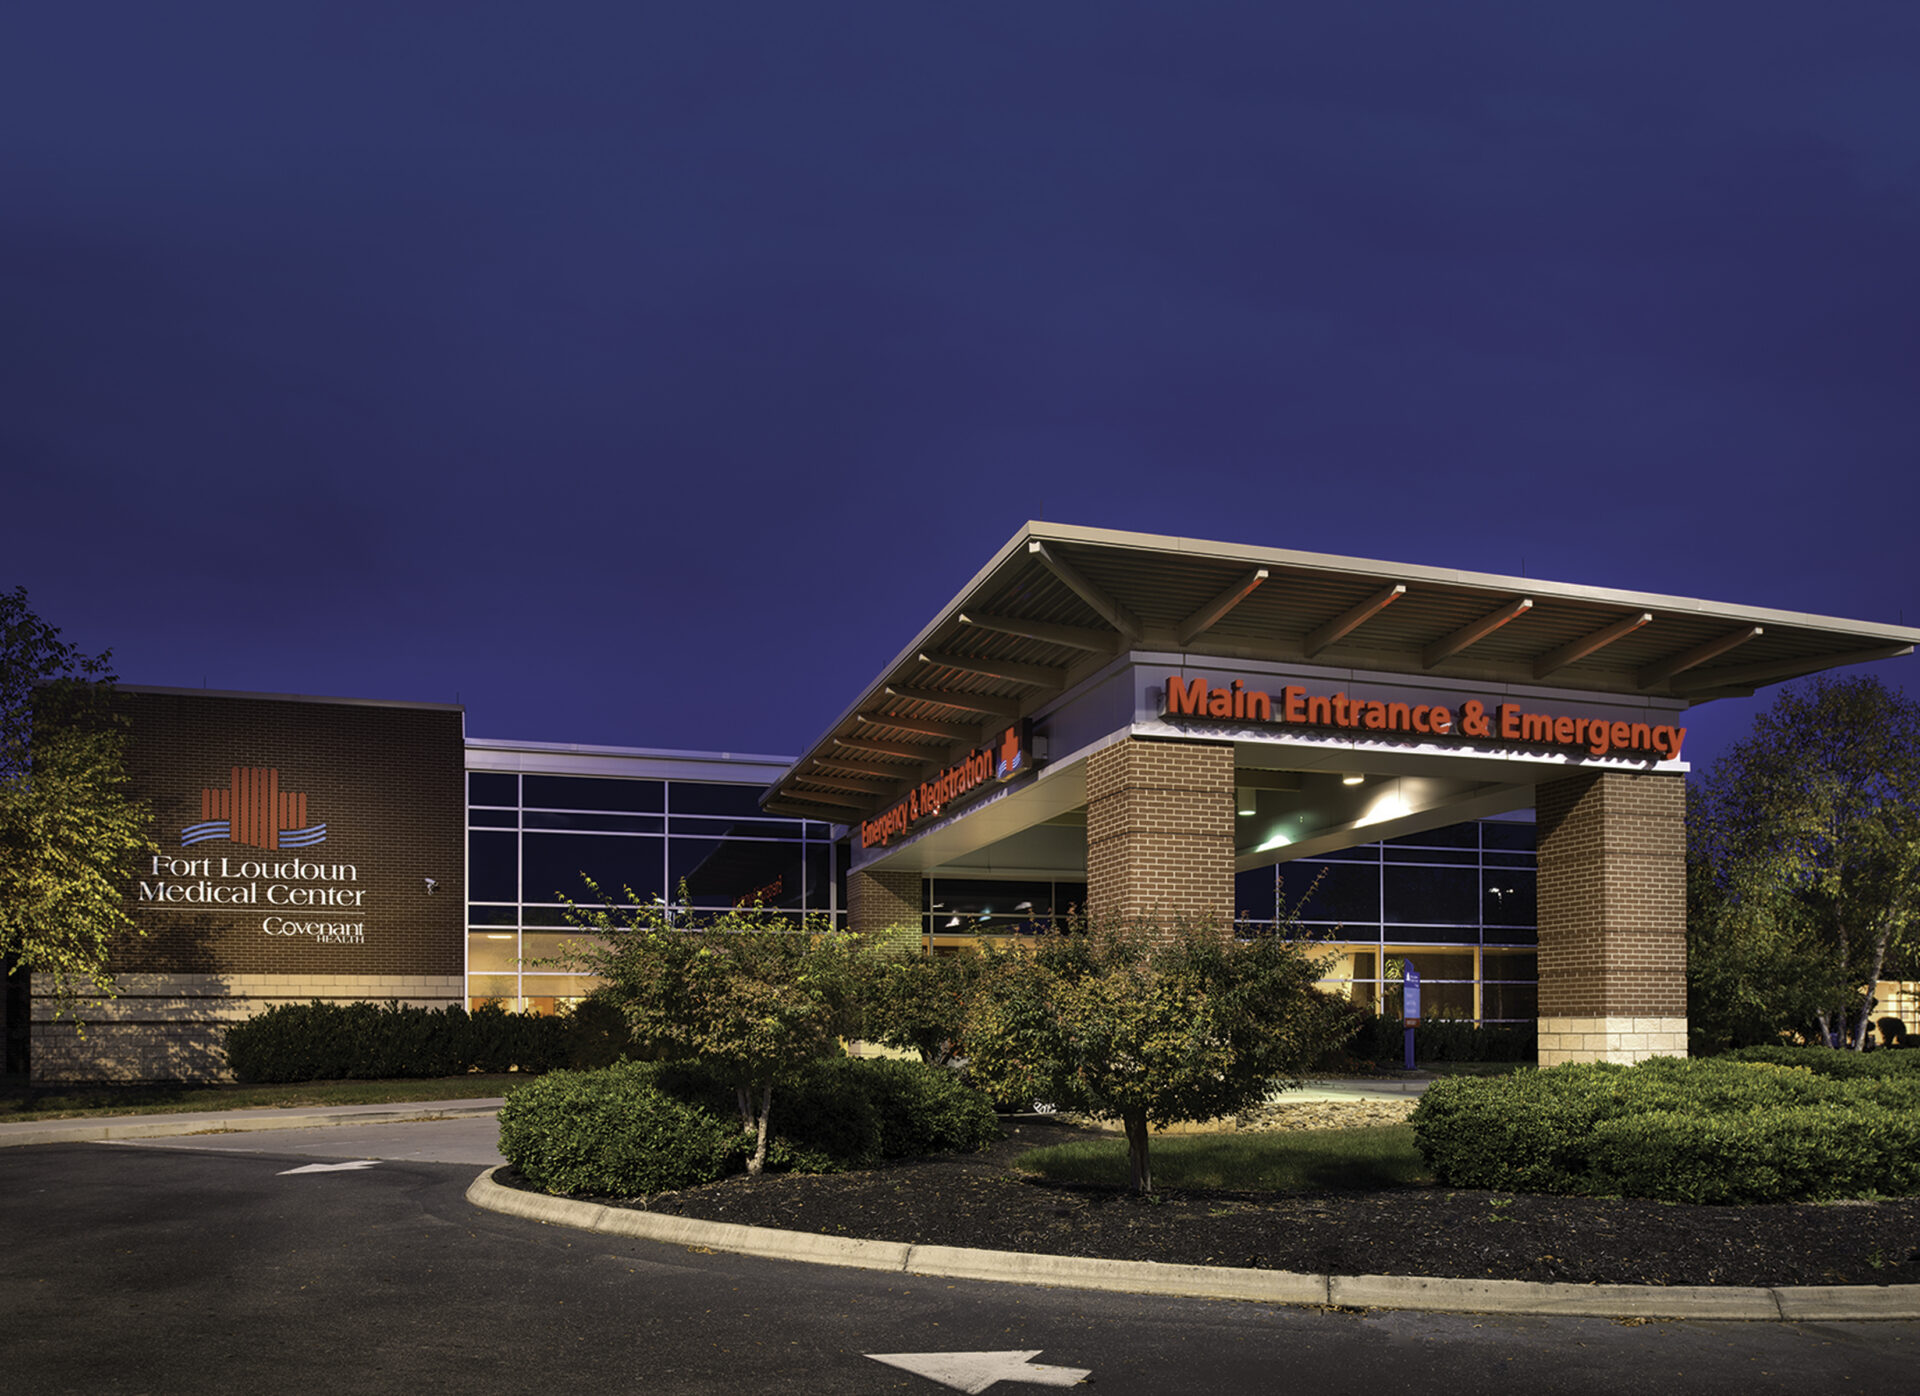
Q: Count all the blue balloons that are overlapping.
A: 0